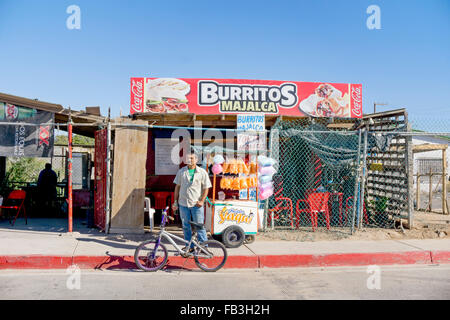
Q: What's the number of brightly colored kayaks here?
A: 0